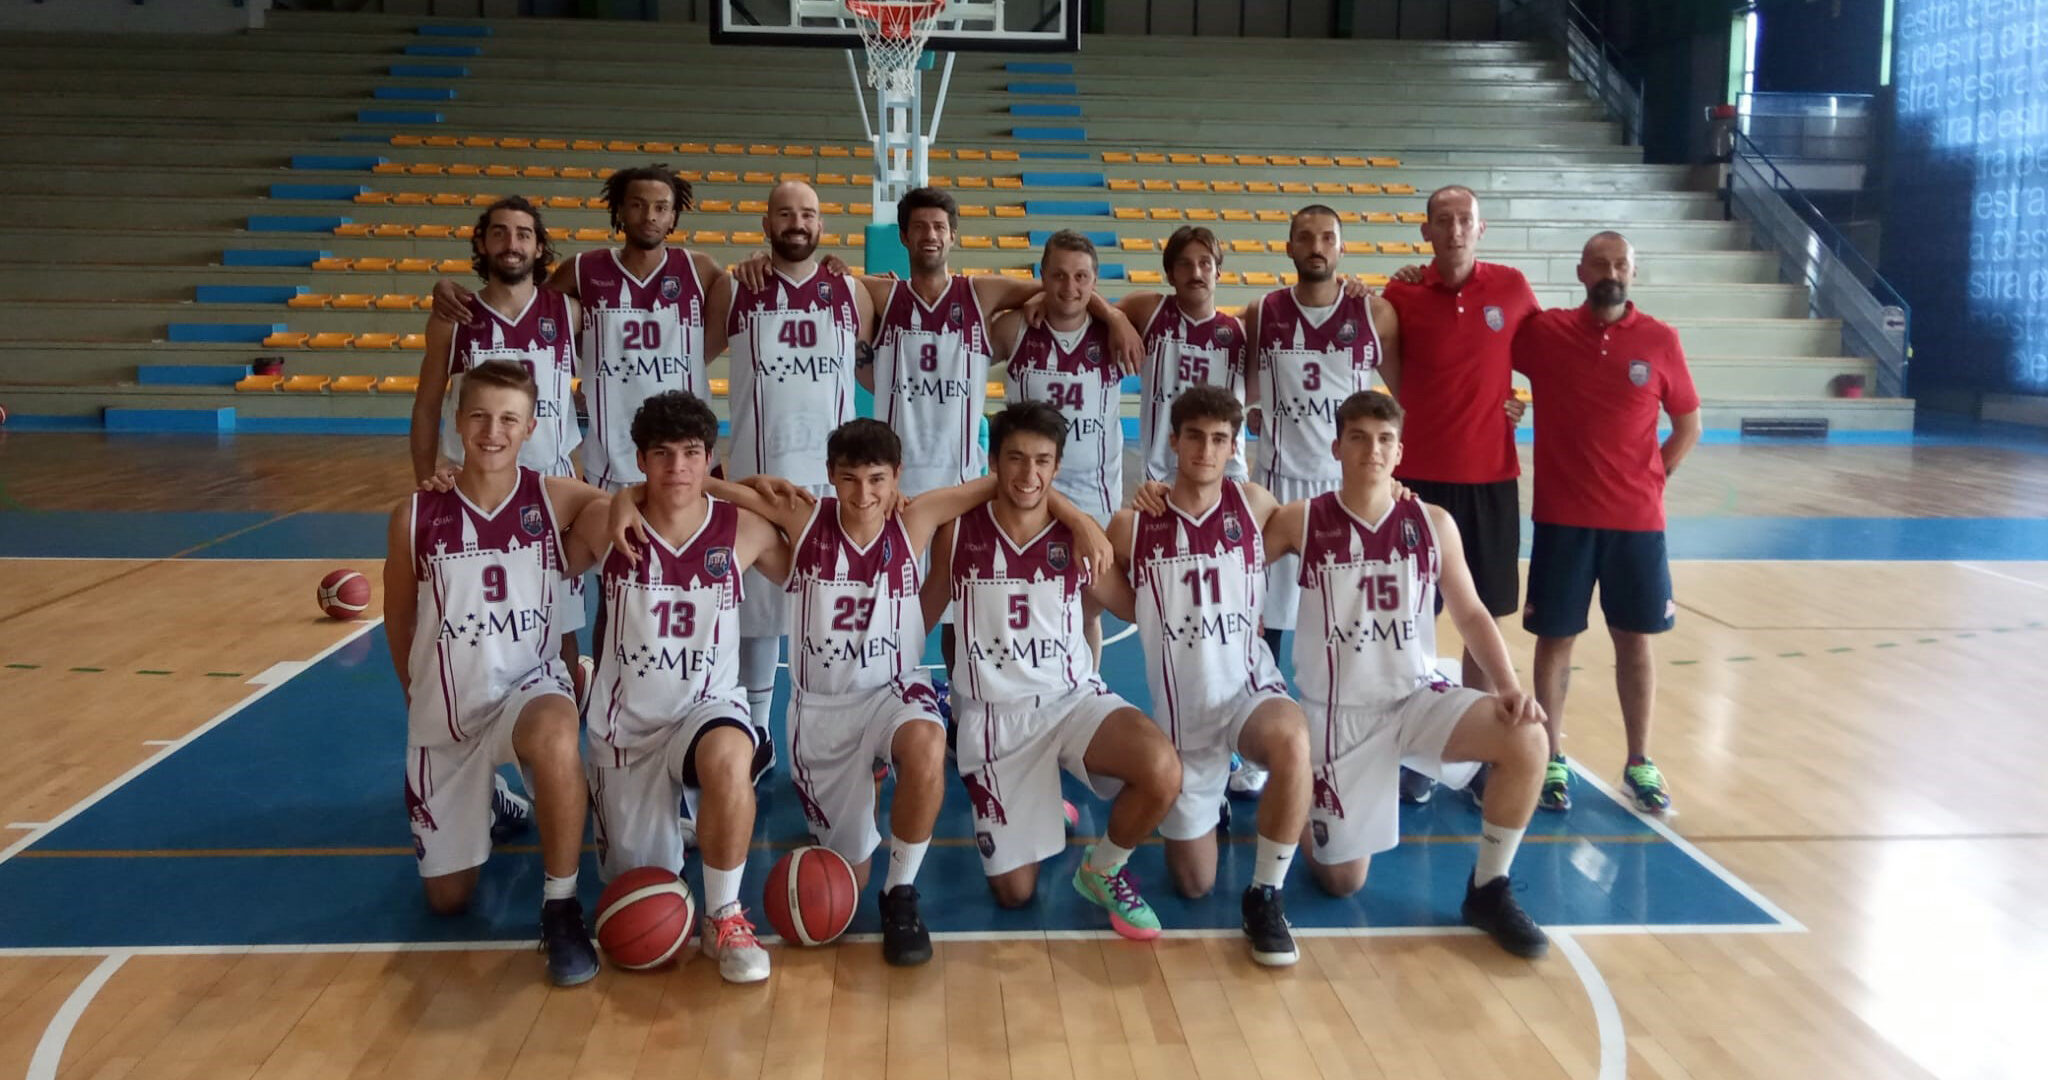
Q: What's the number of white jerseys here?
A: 13